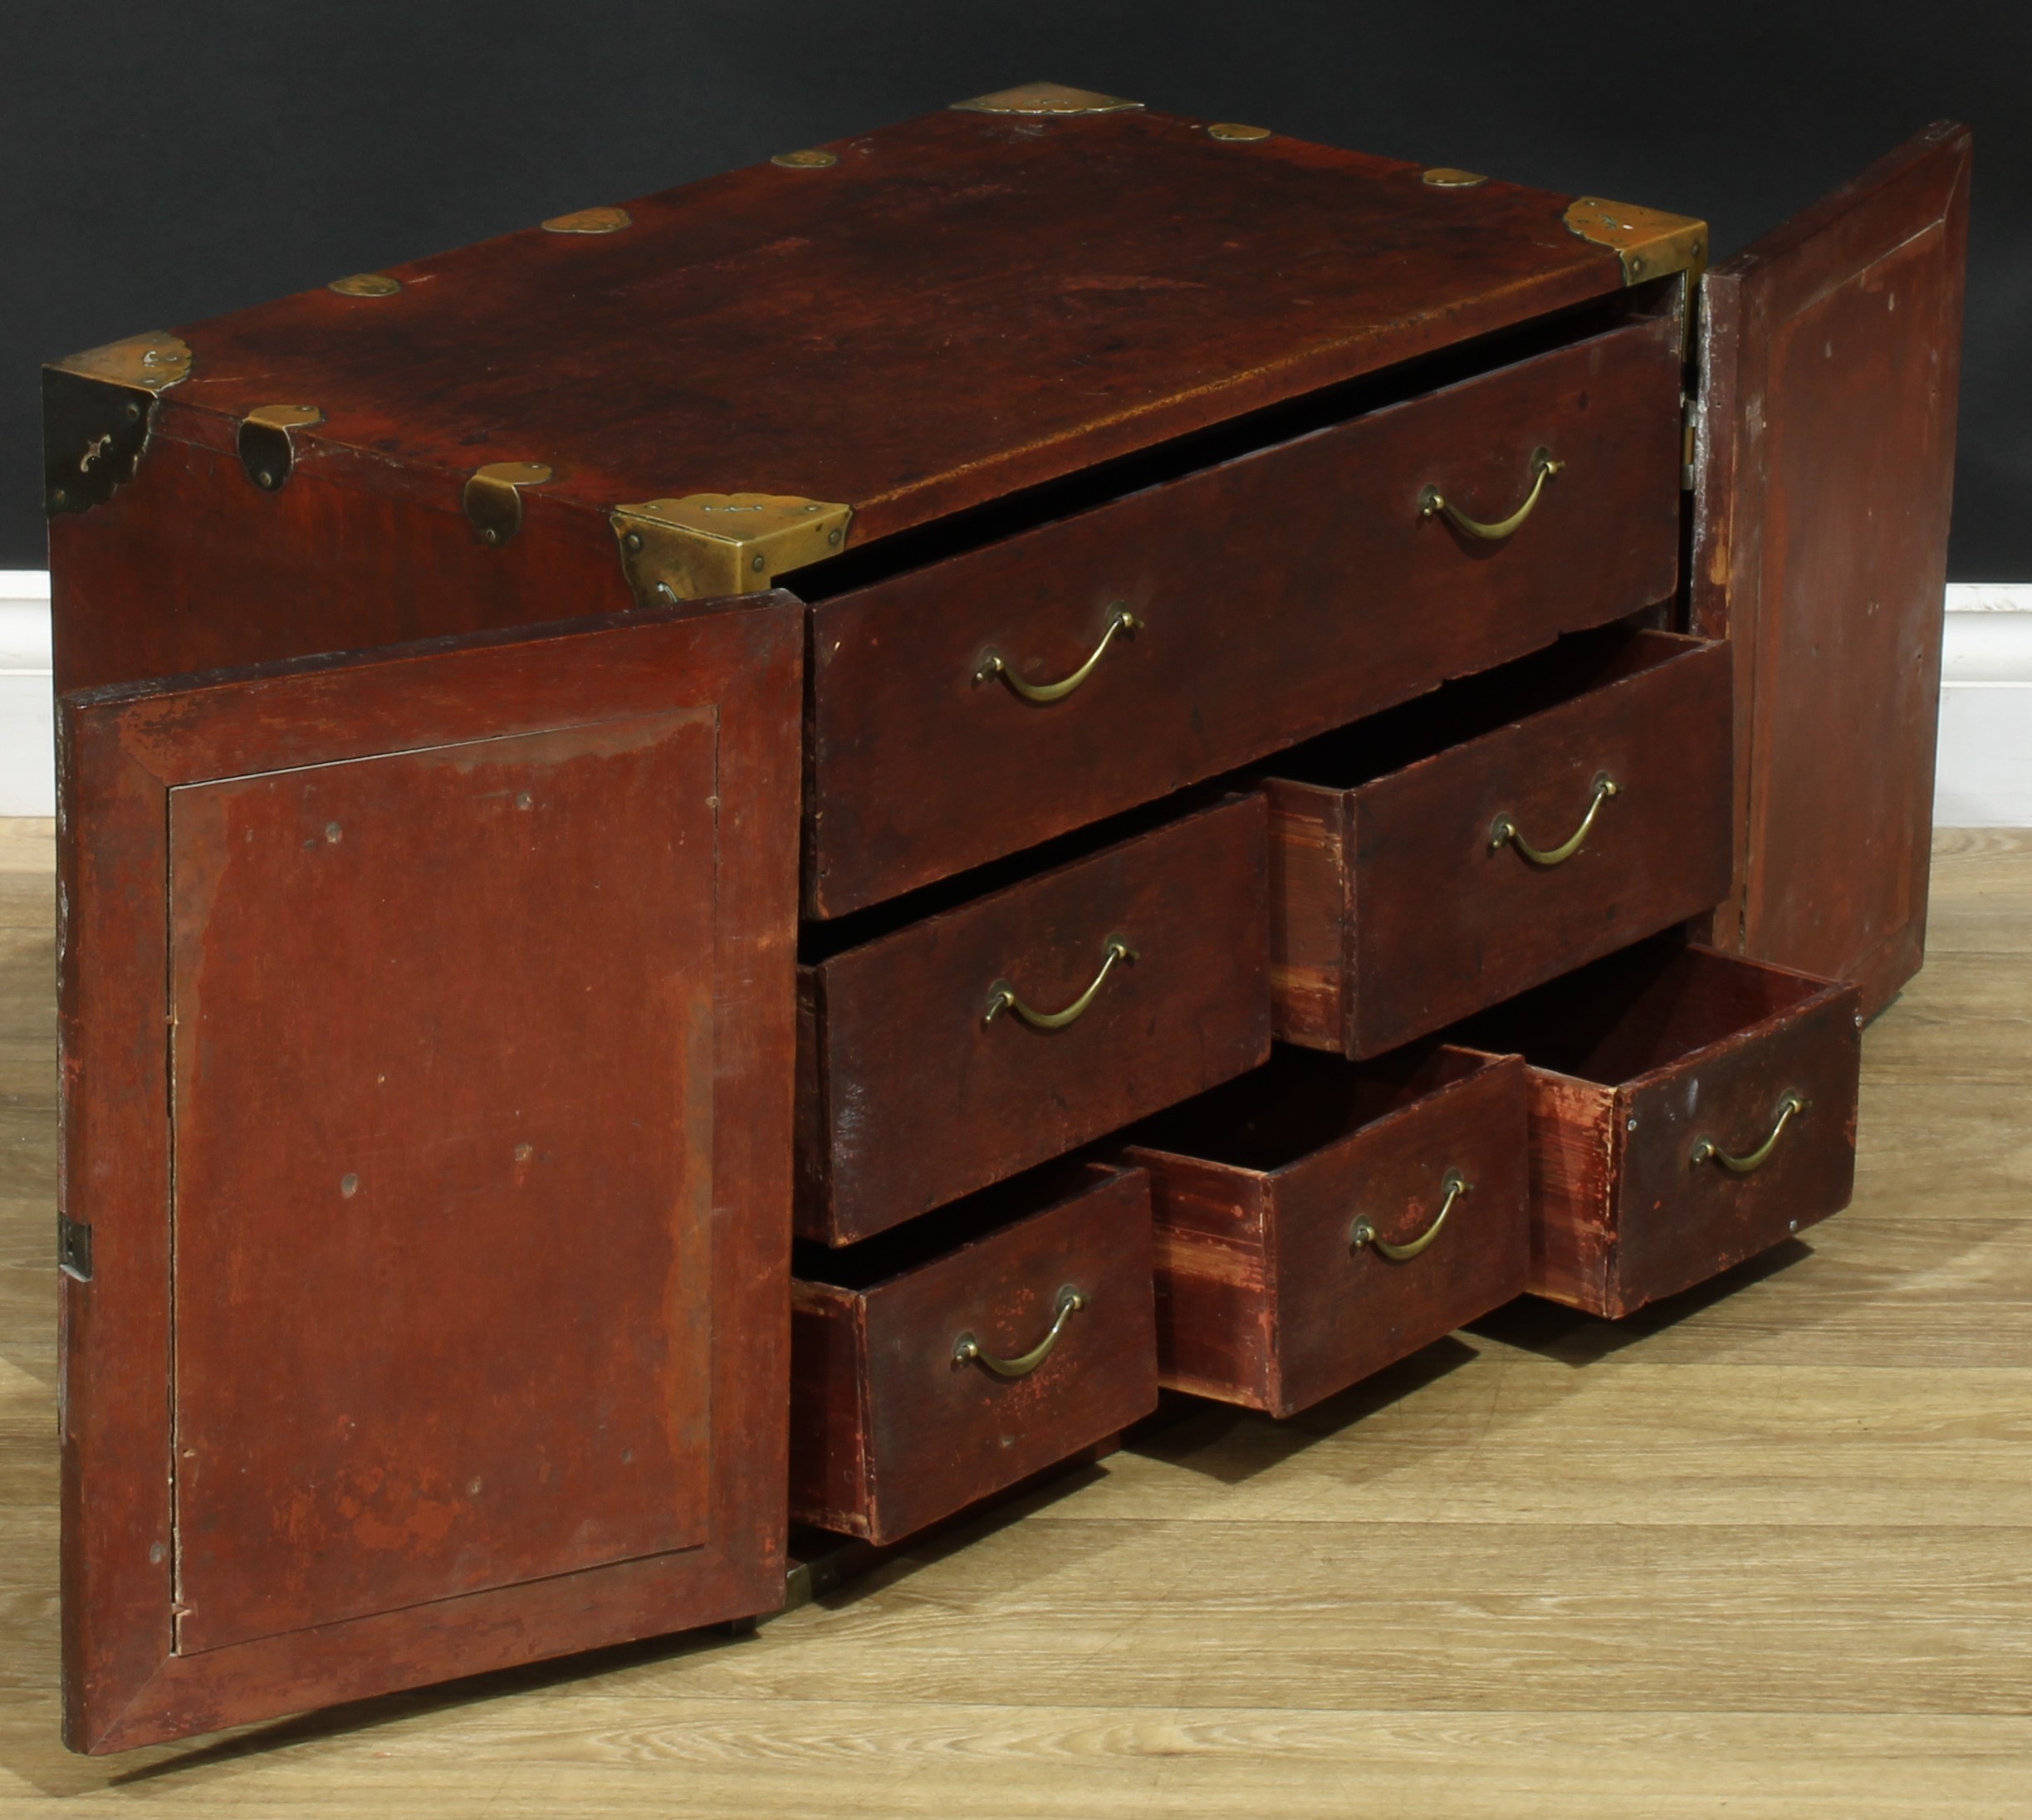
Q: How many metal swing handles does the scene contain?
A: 7